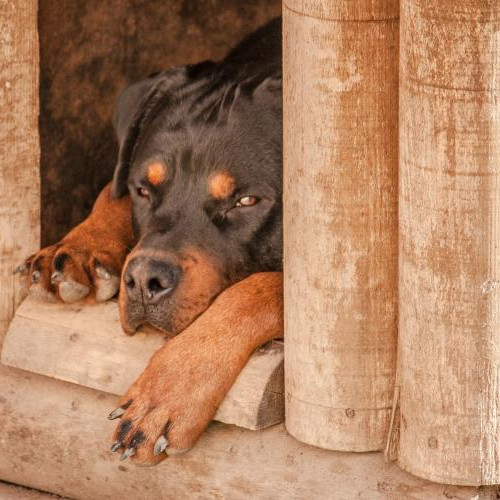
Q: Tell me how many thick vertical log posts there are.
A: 2